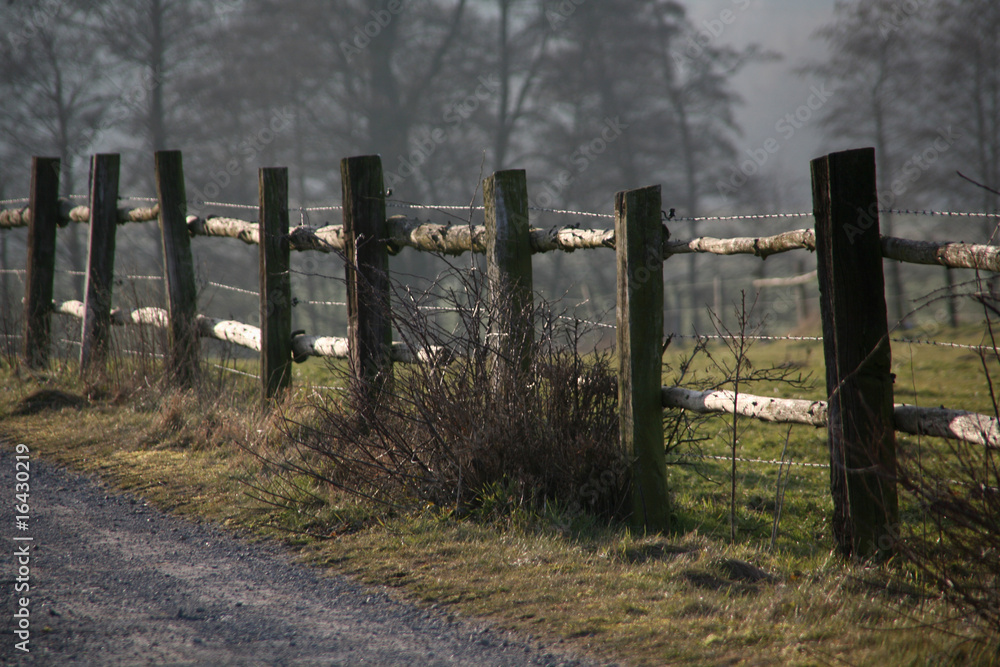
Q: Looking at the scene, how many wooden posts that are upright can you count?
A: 8